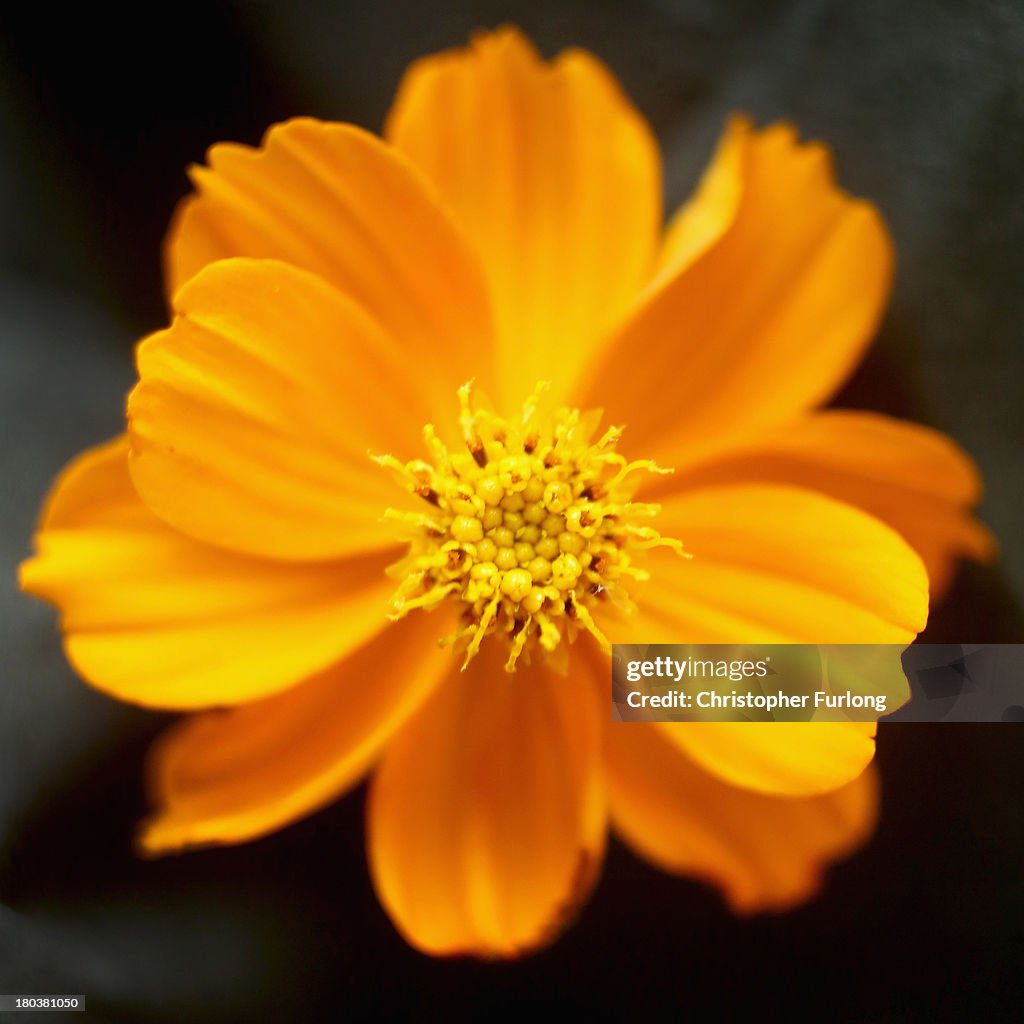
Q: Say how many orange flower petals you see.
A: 10